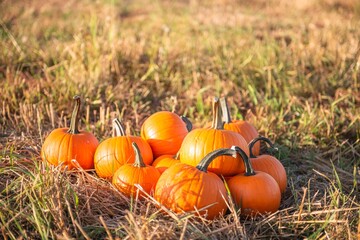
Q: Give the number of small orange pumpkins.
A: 10